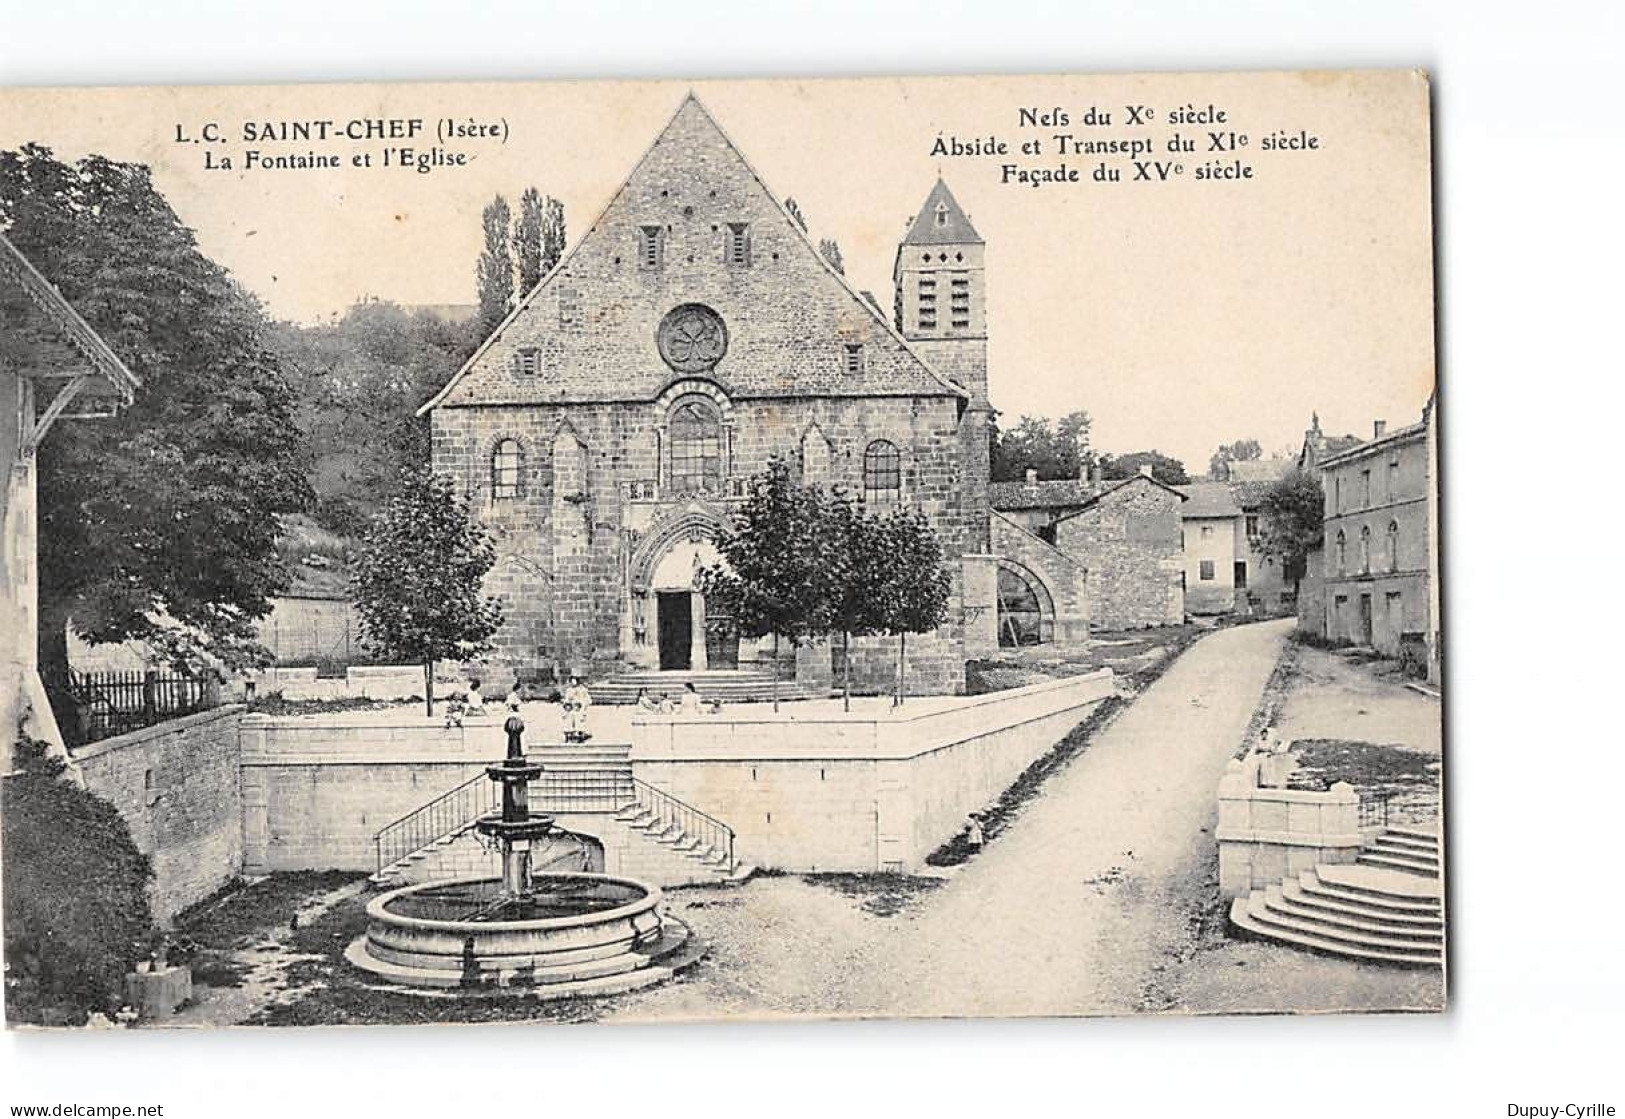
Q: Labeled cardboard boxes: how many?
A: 0